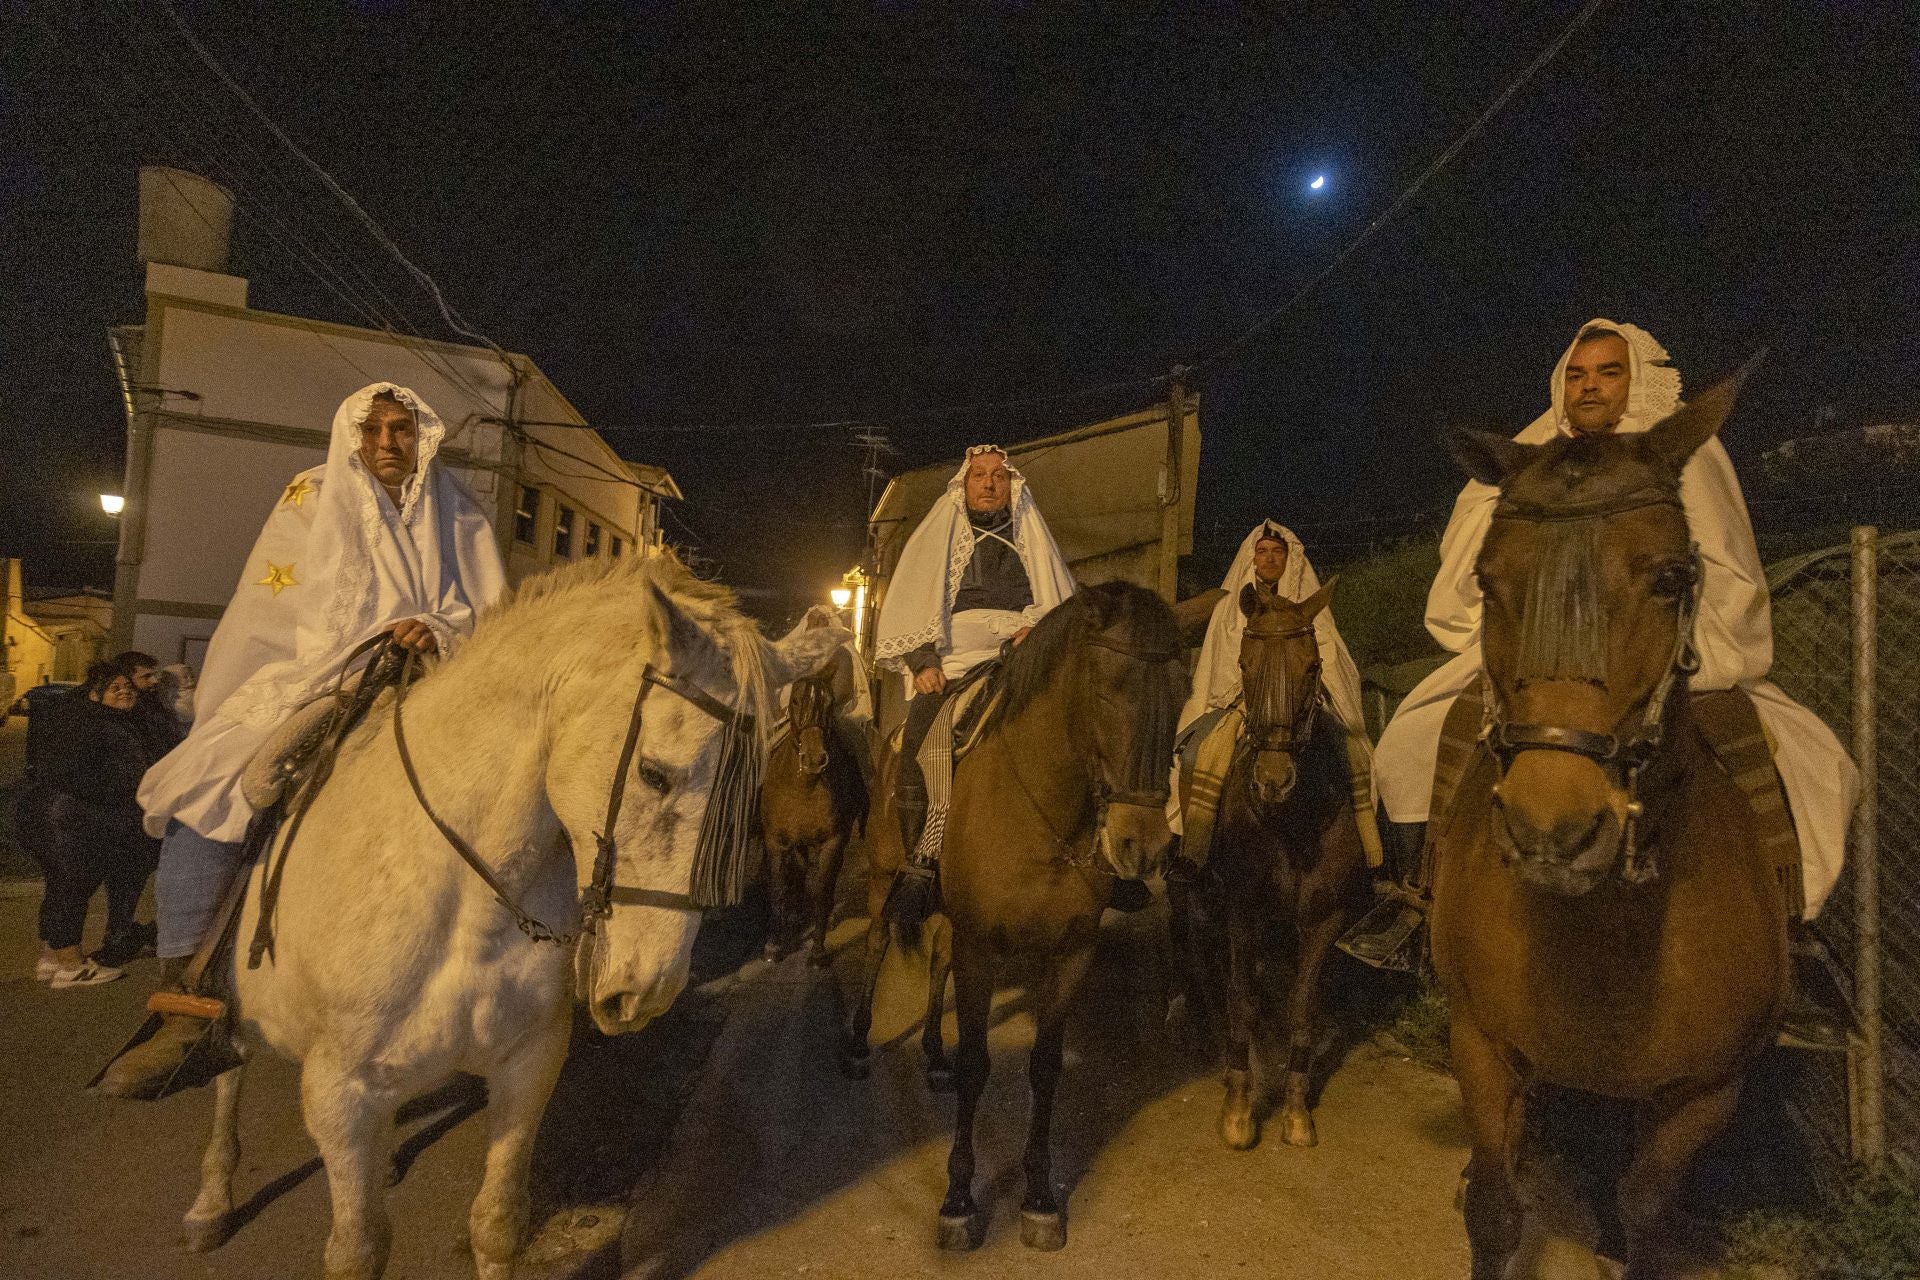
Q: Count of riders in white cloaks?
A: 5